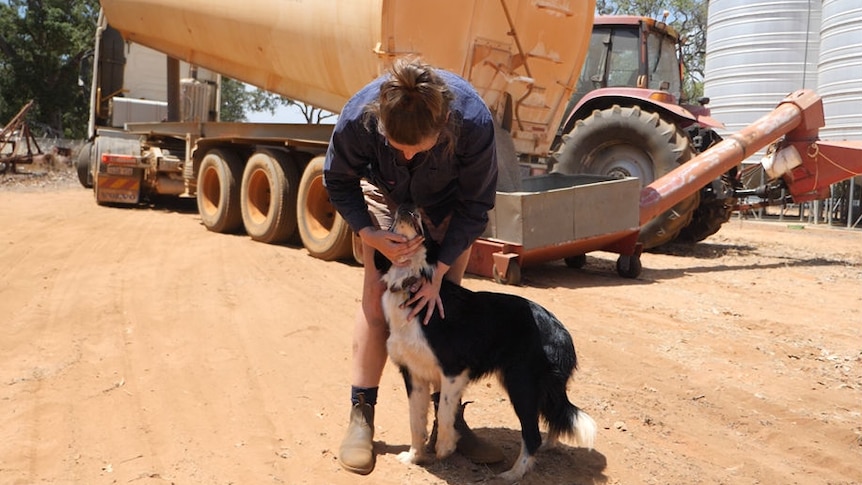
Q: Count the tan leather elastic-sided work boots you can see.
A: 2